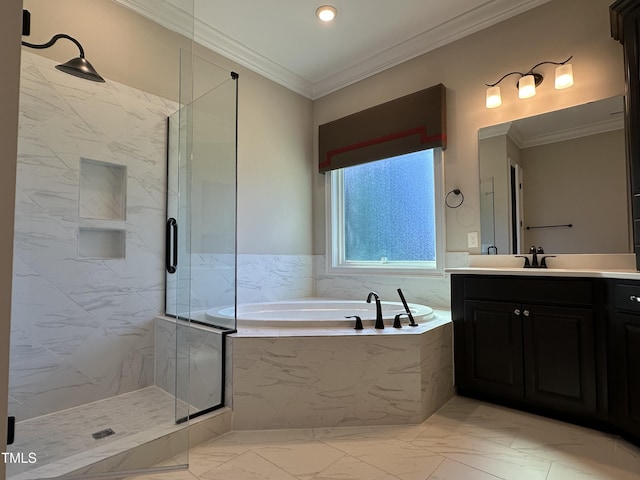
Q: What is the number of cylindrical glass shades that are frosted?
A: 3